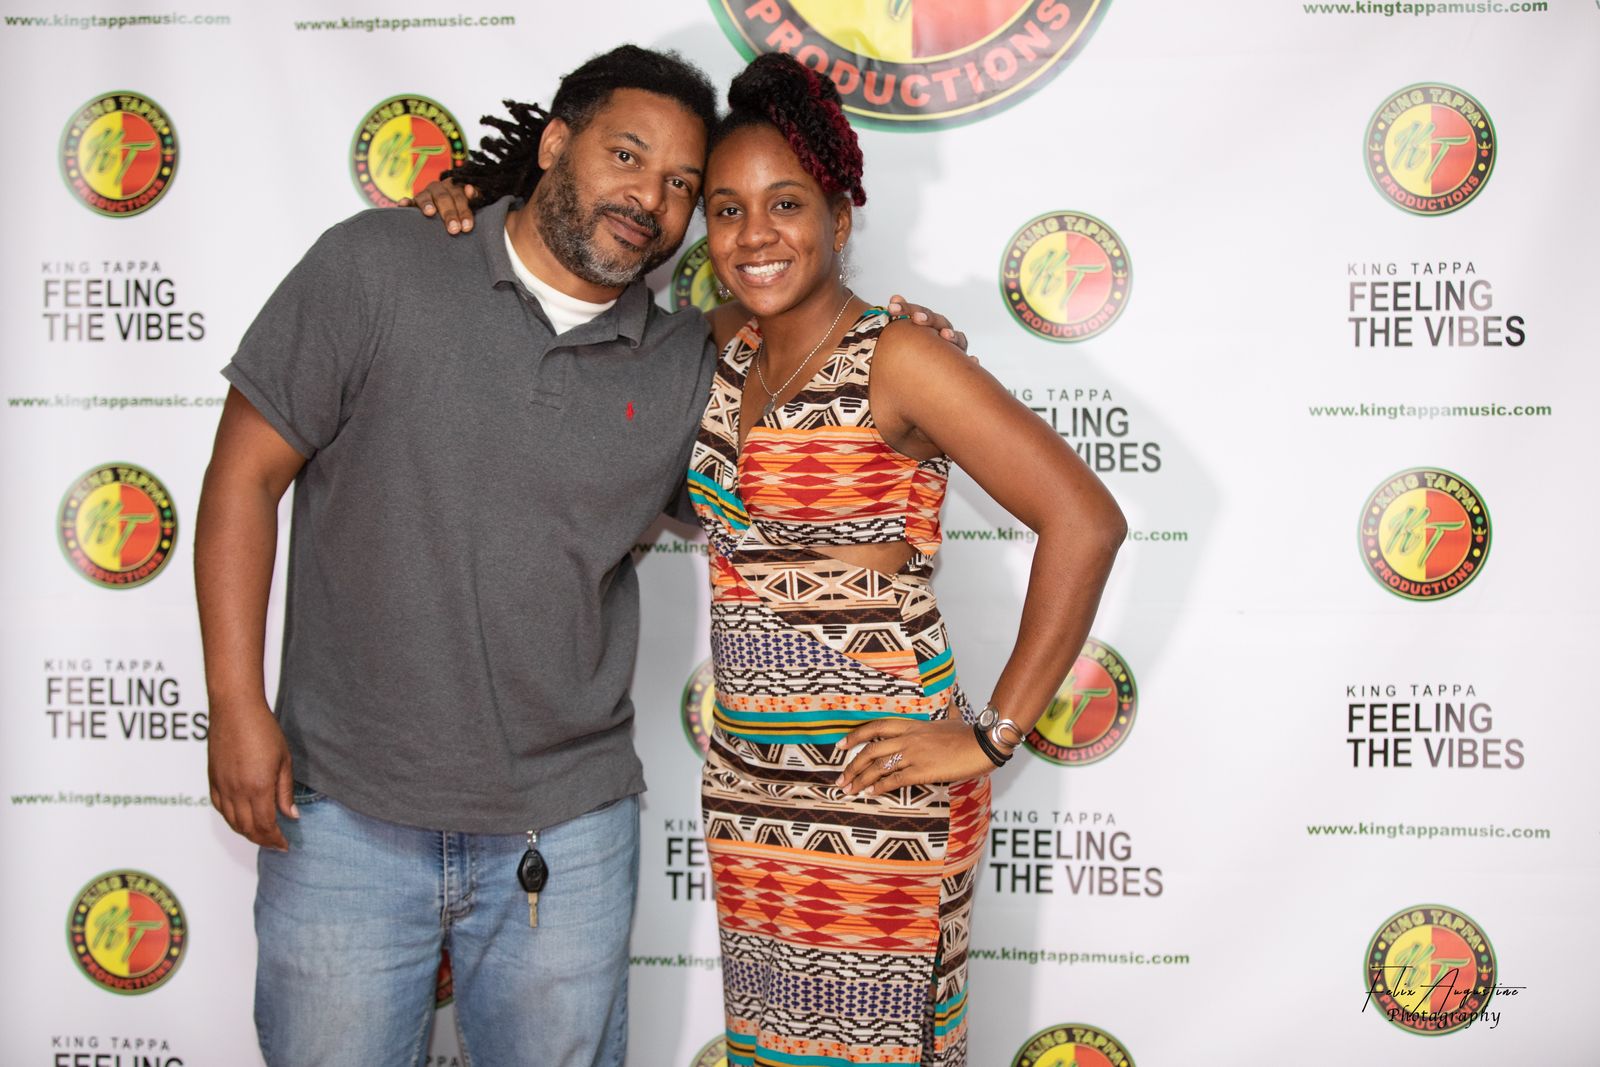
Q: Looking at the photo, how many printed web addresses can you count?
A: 11